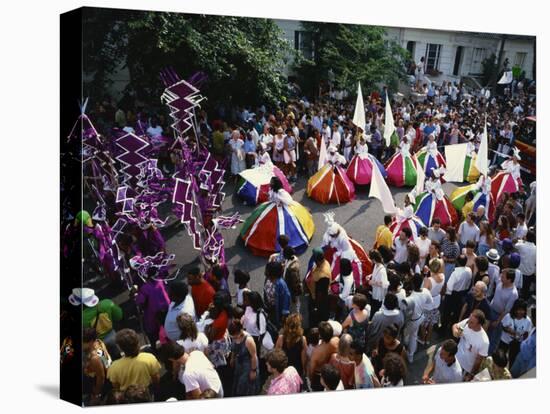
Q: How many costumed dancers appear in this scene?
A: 12